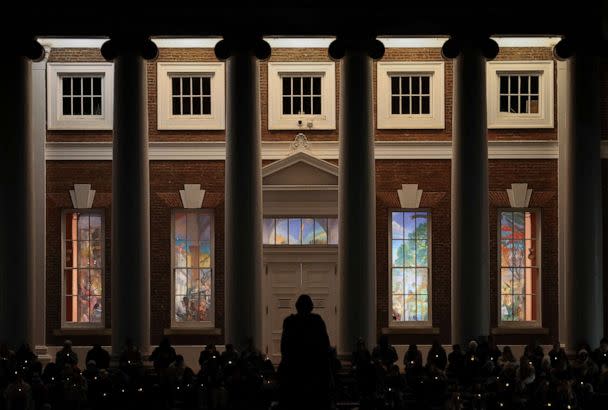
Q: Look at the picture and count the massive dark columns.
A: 6